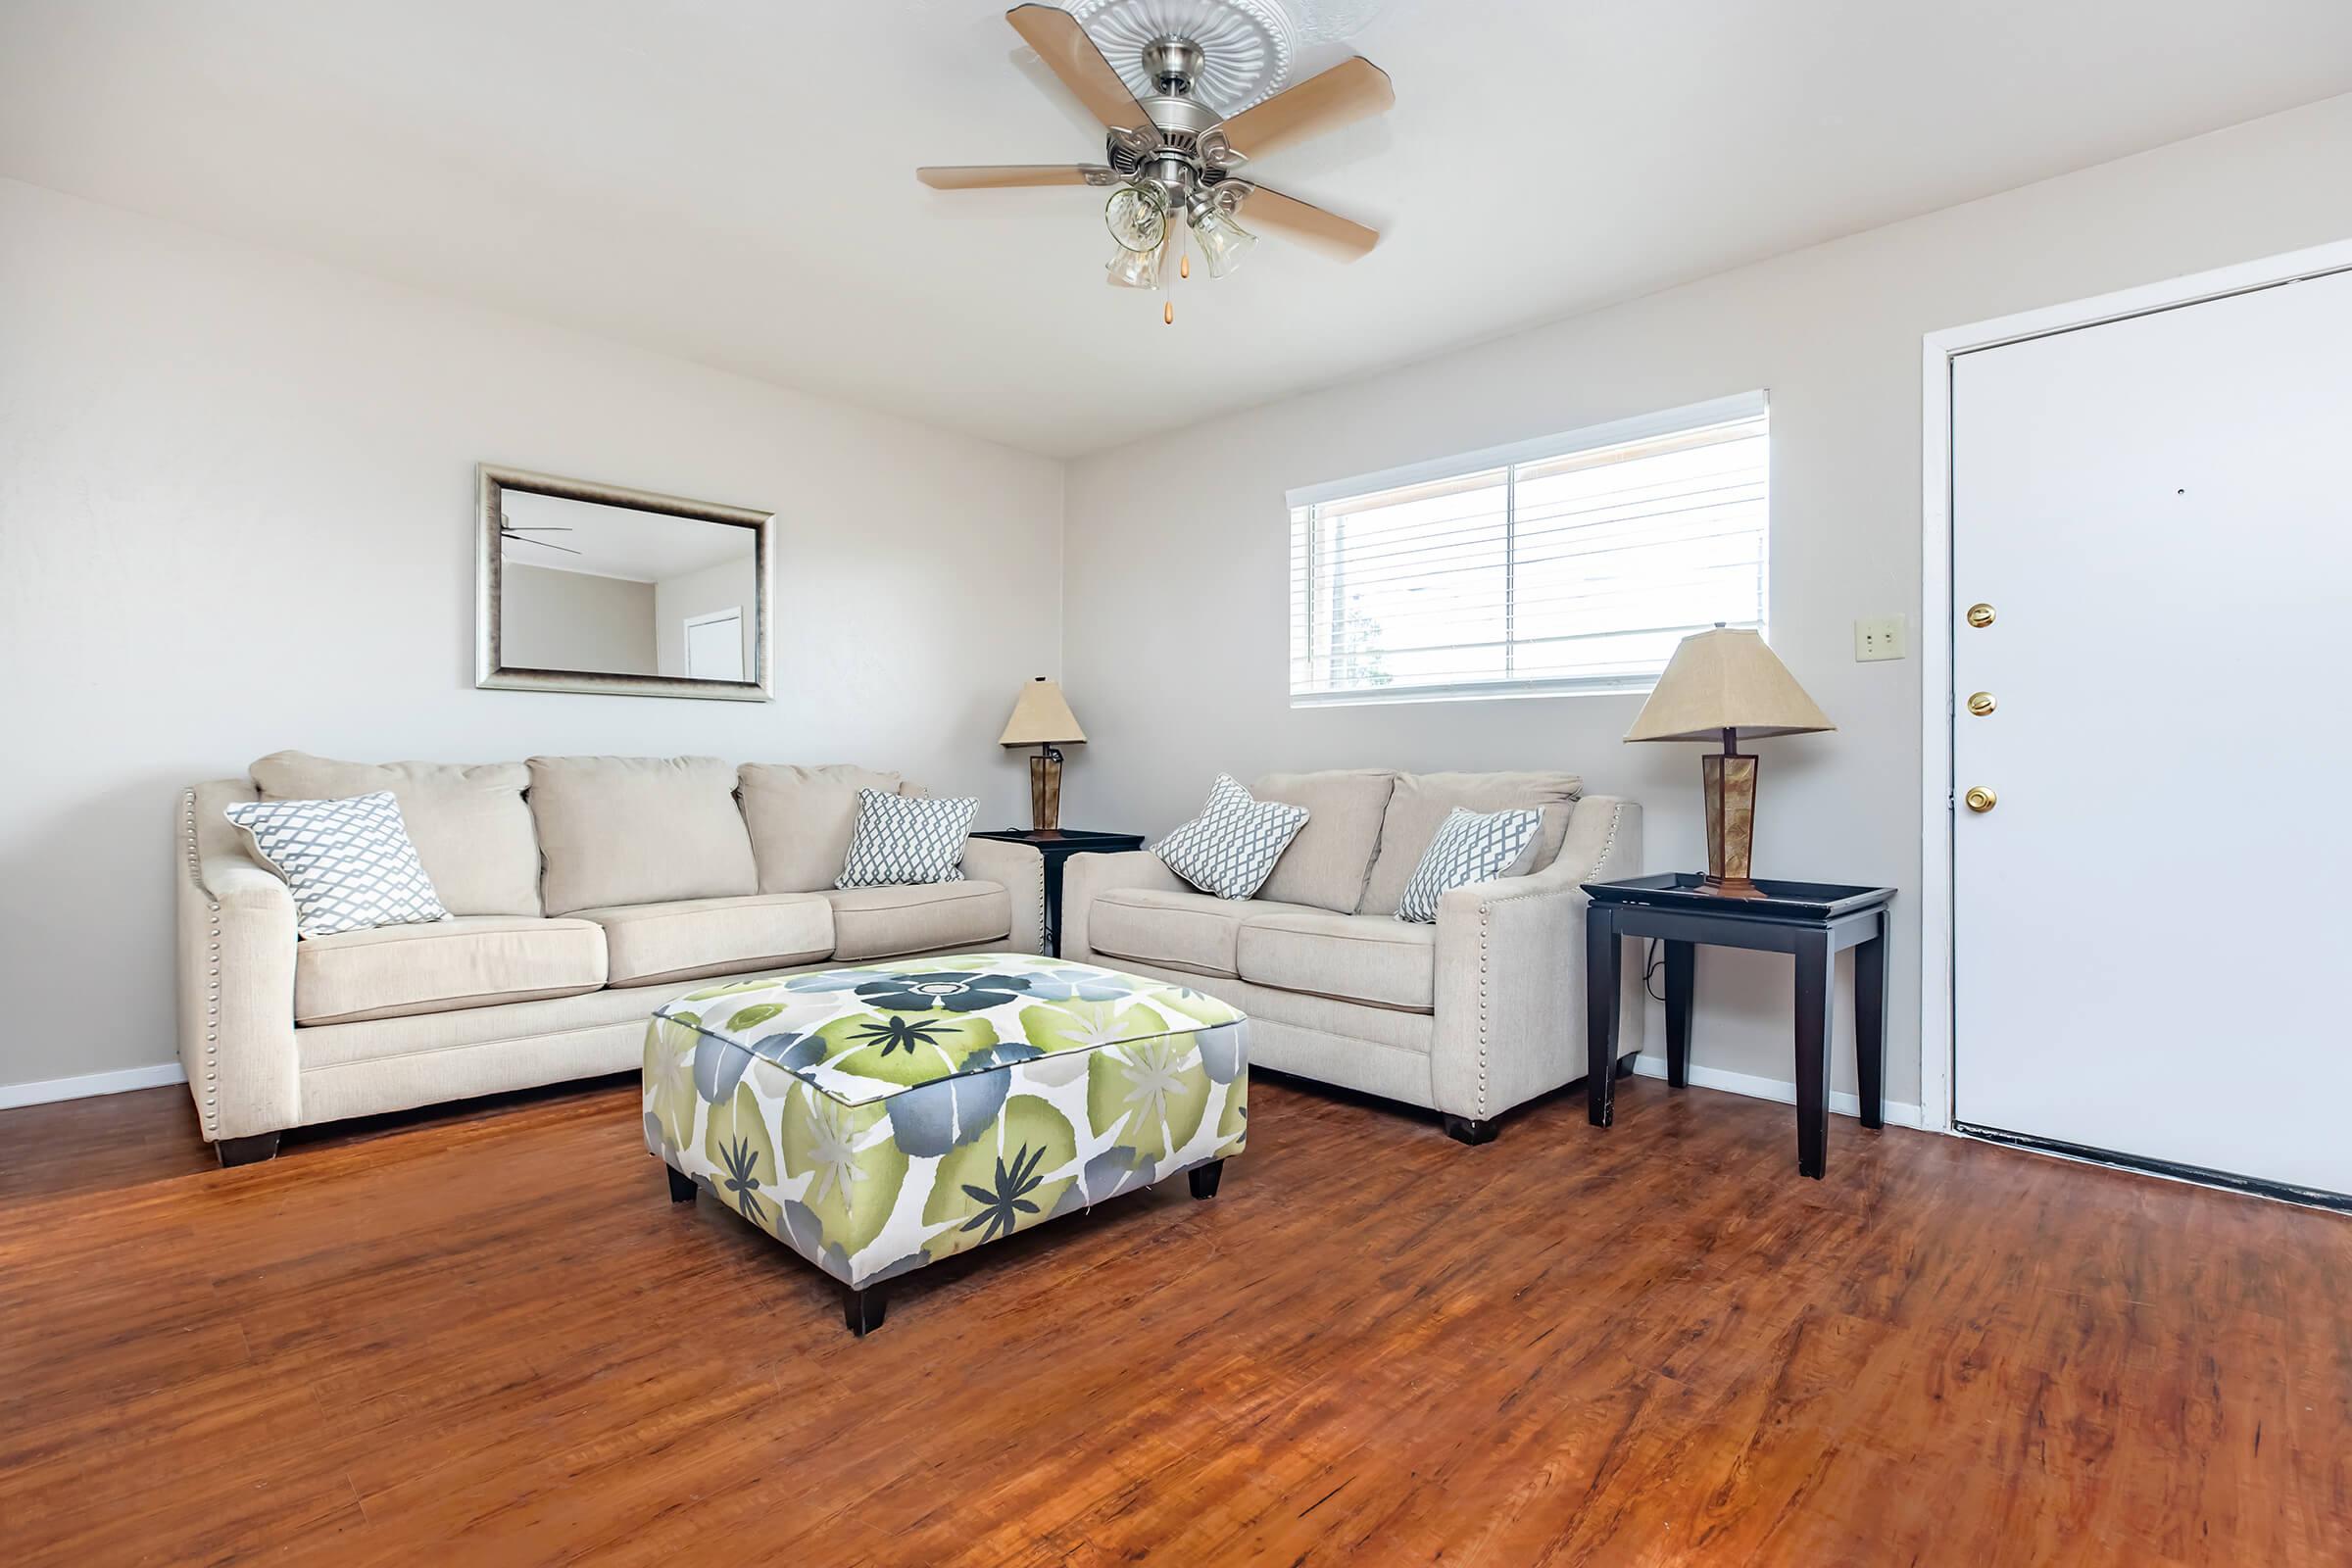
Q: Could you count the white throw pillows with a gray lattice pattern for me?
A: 4